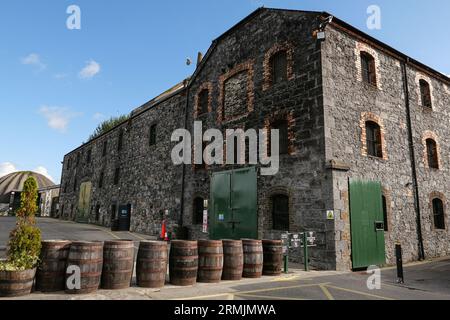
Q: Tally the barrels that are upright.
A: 9